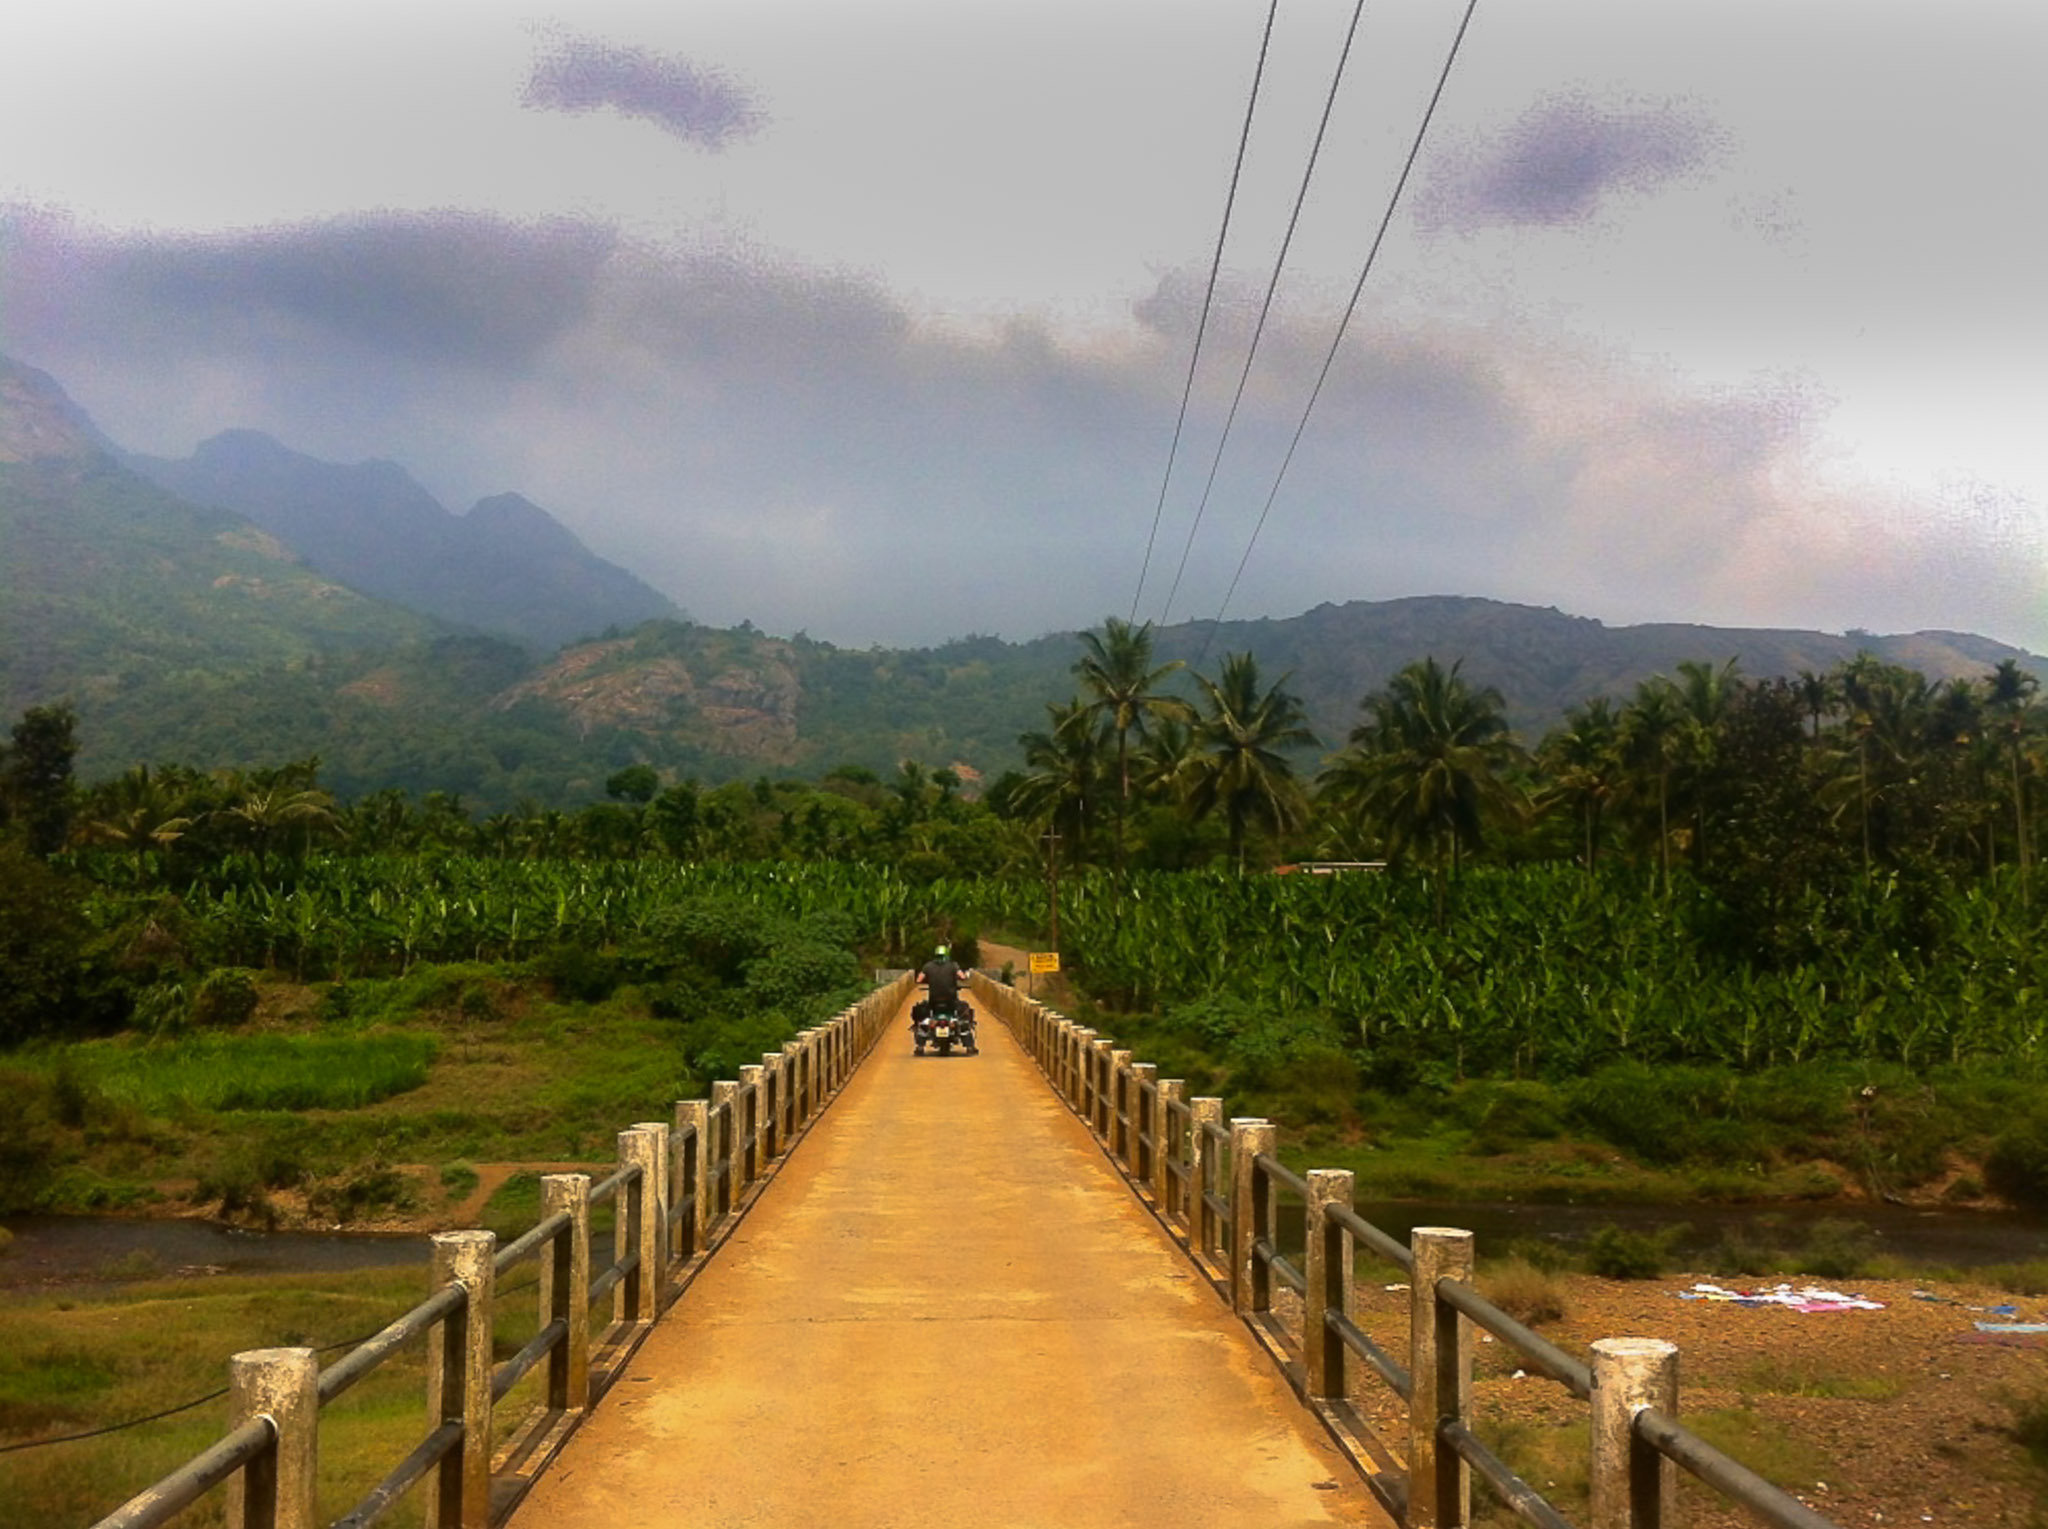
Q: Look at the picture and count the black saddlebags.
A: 2